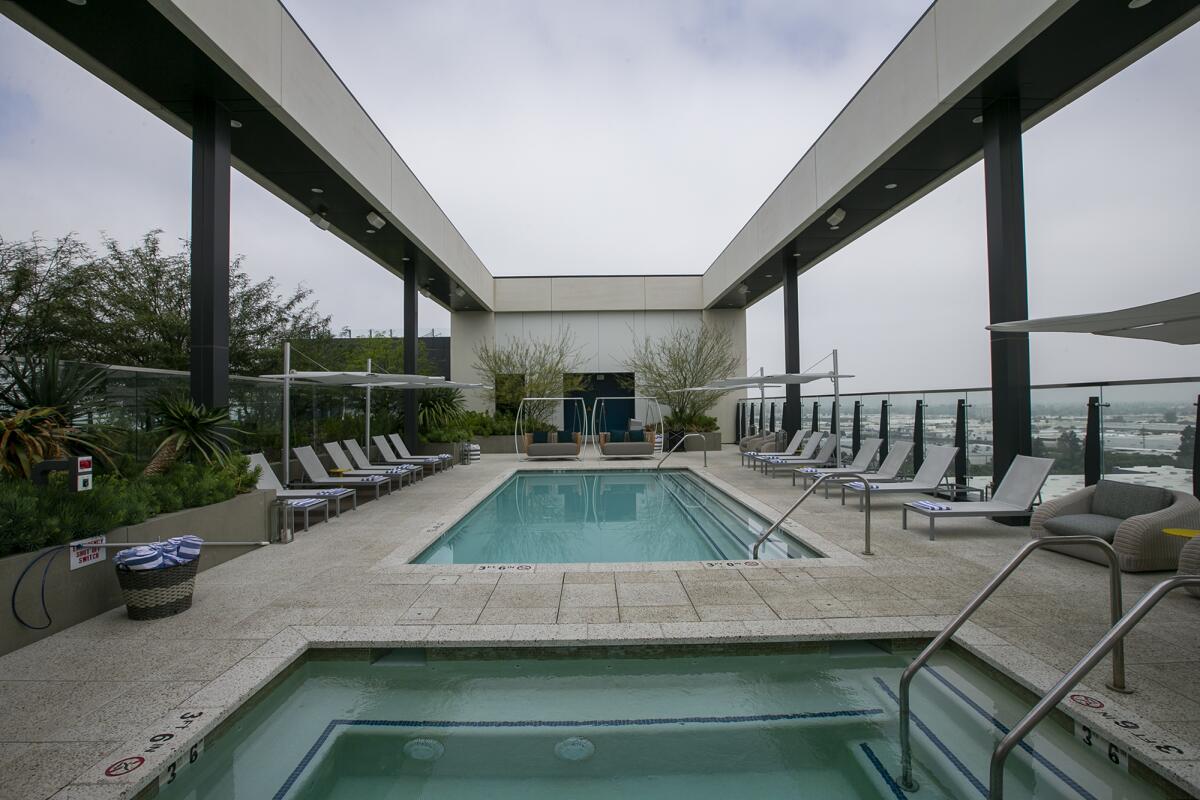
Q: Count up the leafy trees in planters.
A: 2